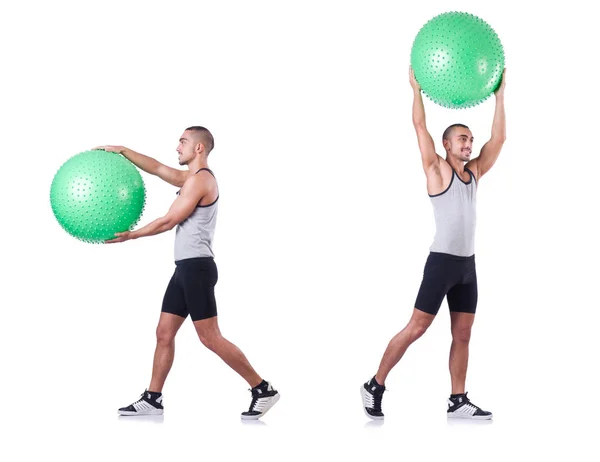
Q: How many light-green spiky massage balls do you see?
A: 2